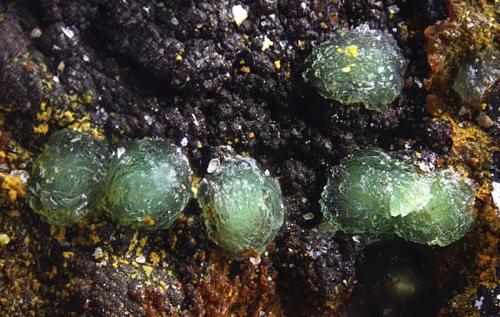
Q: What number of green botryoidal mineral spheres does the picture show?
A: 6